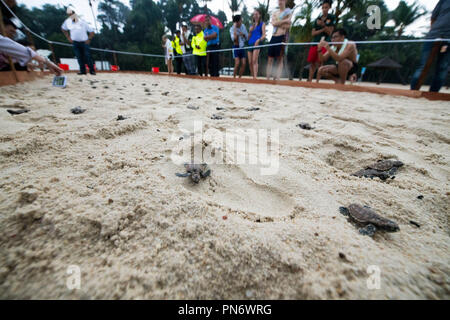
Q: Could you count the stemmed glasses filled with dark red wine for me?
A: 0